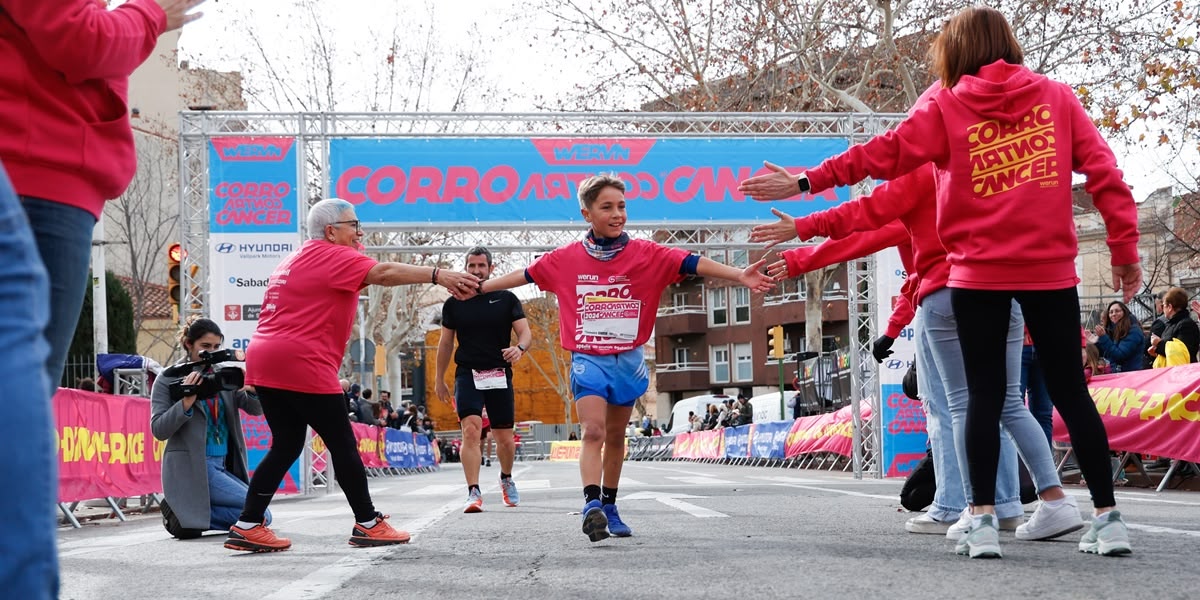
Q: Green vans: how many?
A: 0